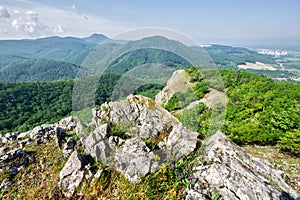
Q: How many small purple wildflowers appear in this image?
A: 5